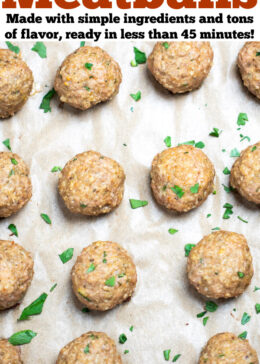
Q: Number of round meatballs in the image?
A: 14